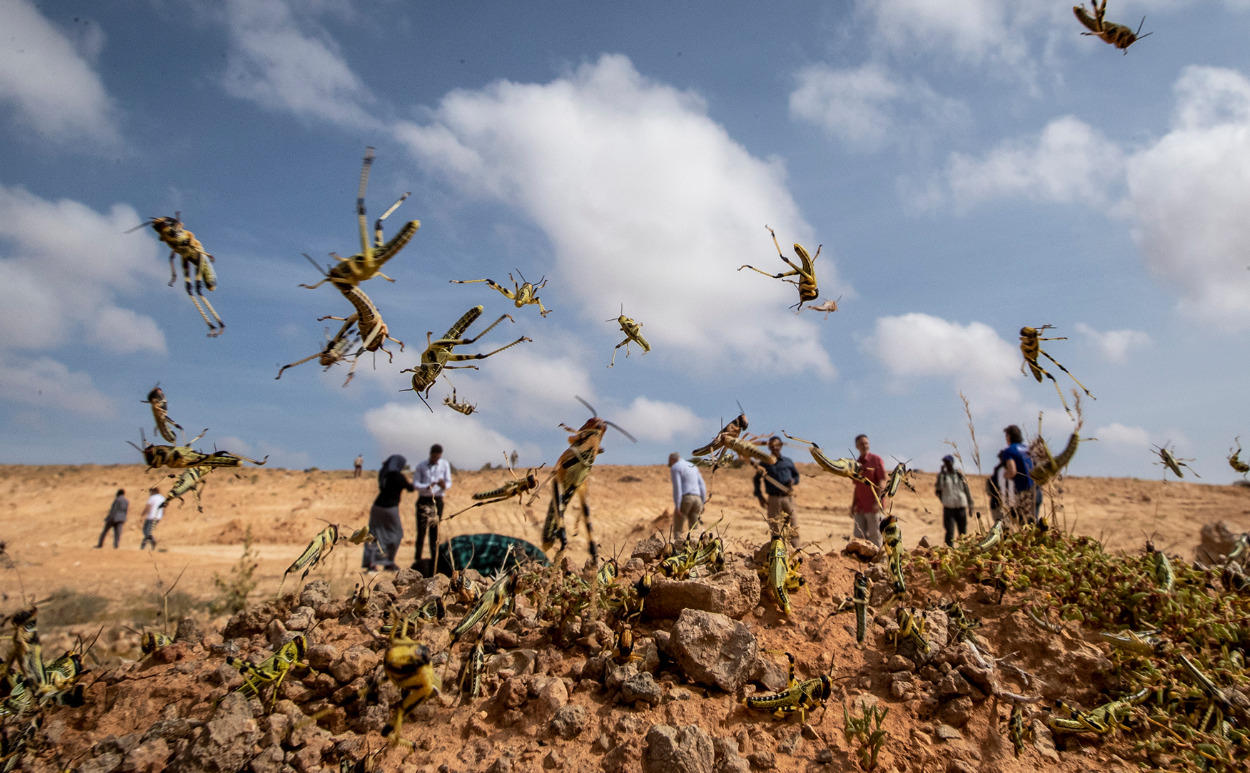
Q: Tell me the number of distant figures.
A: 11